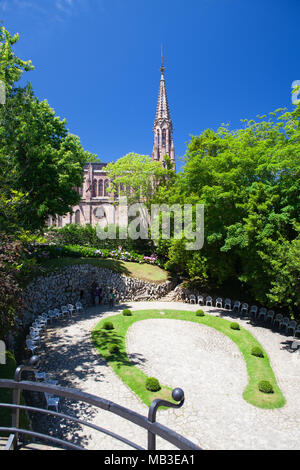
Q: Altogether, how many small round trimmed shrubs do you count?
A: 8